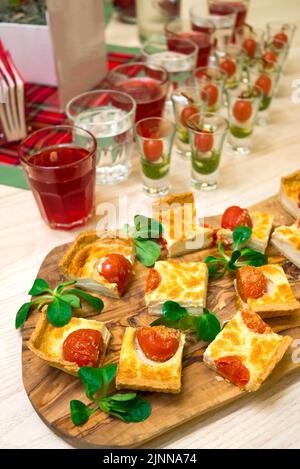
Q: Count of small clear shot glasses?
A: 10